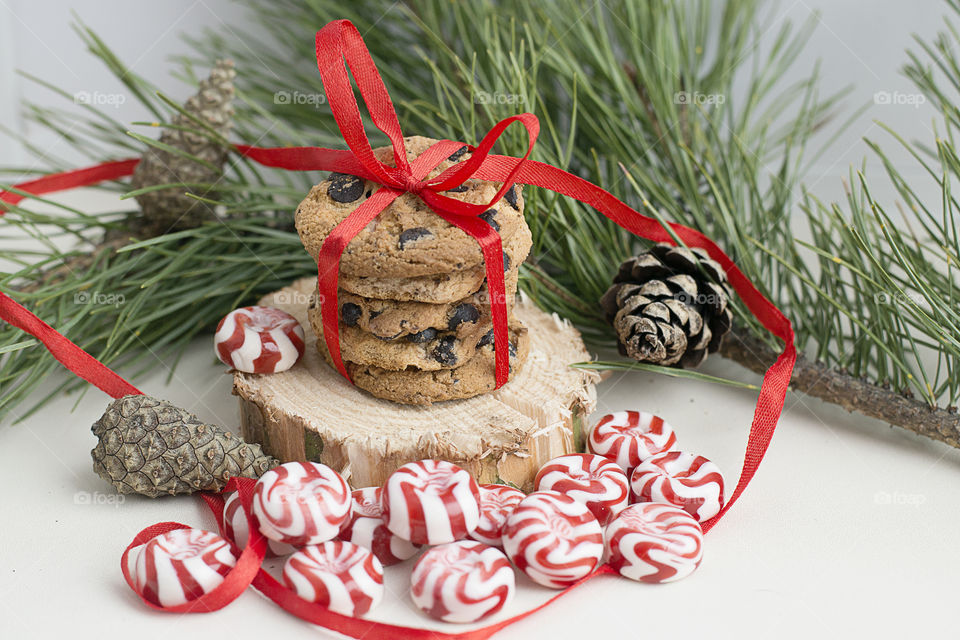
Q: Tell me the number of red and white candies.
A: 14